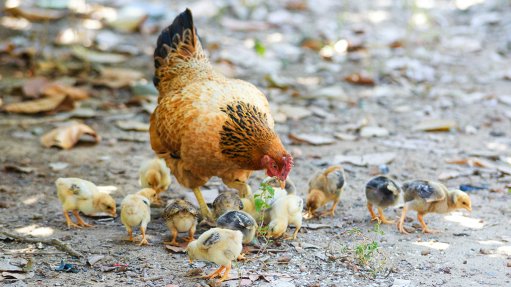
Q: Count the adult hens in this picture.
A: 1